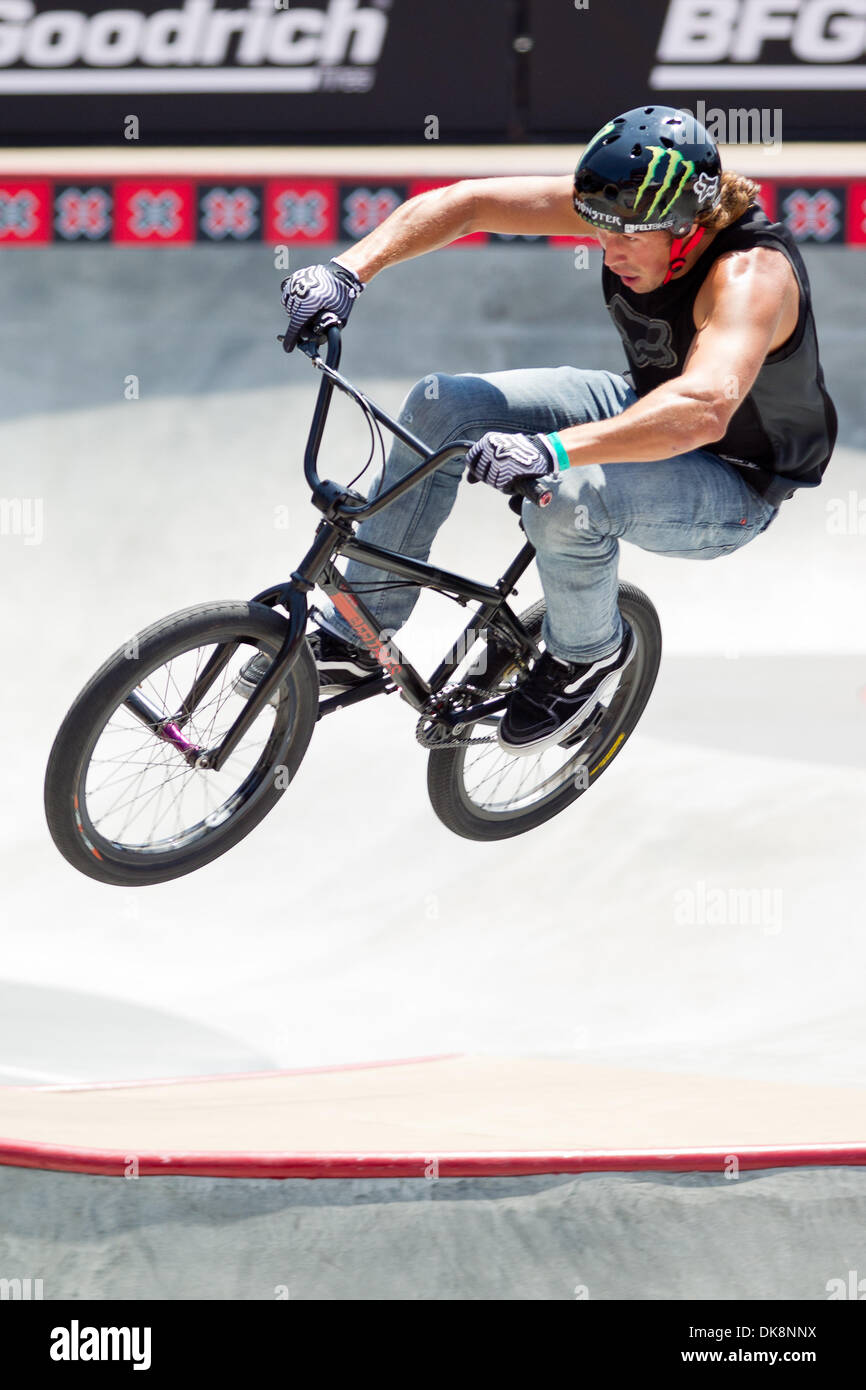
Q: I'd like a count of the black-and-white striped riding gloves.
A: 2